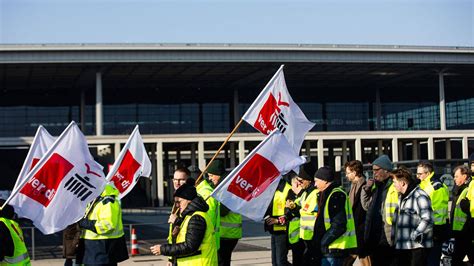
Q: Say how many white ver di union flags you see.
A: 5